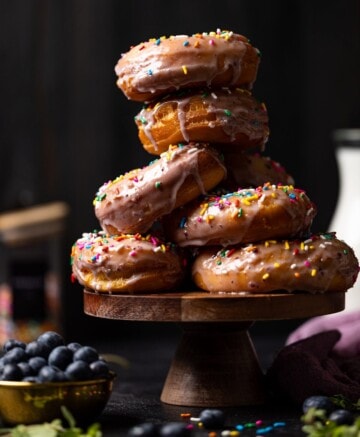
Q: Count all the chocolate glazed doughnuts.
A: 0